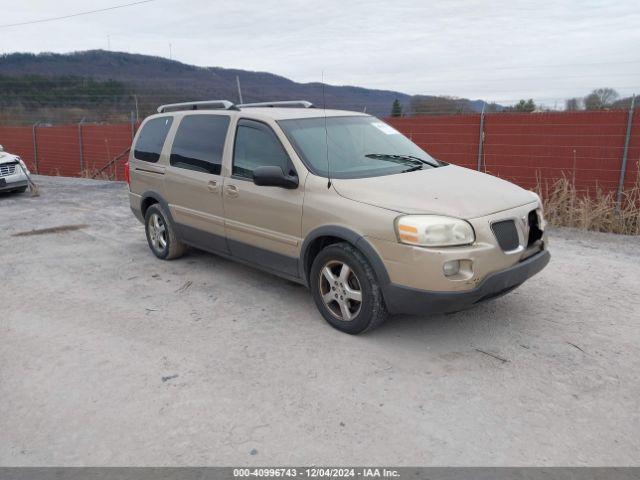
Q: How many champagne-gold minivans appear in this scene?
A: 1